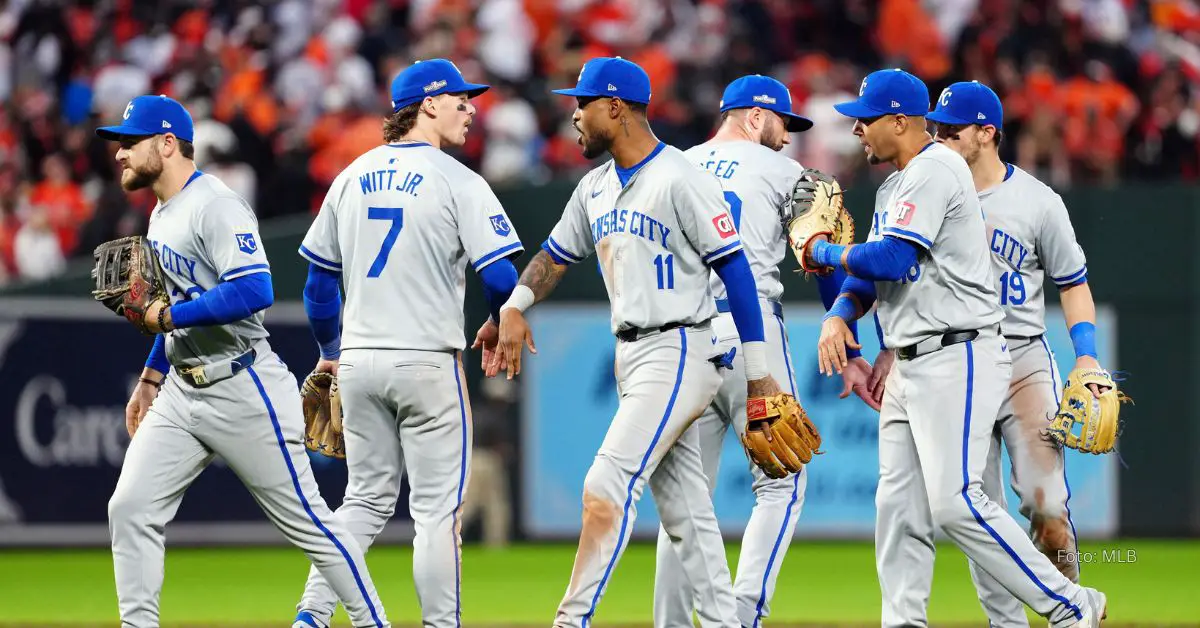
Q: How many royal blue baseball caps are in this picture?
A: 6